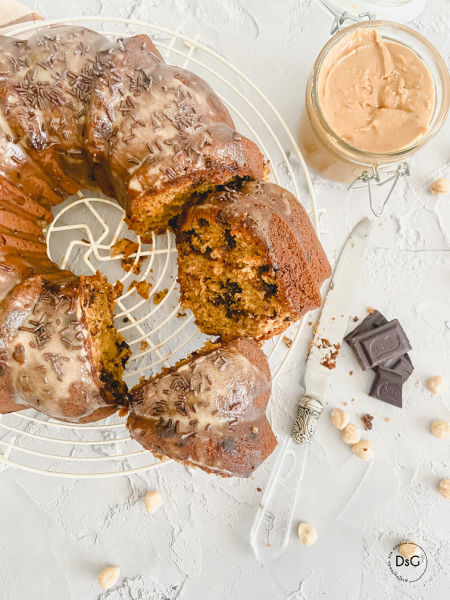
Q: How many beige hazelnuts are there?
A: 11